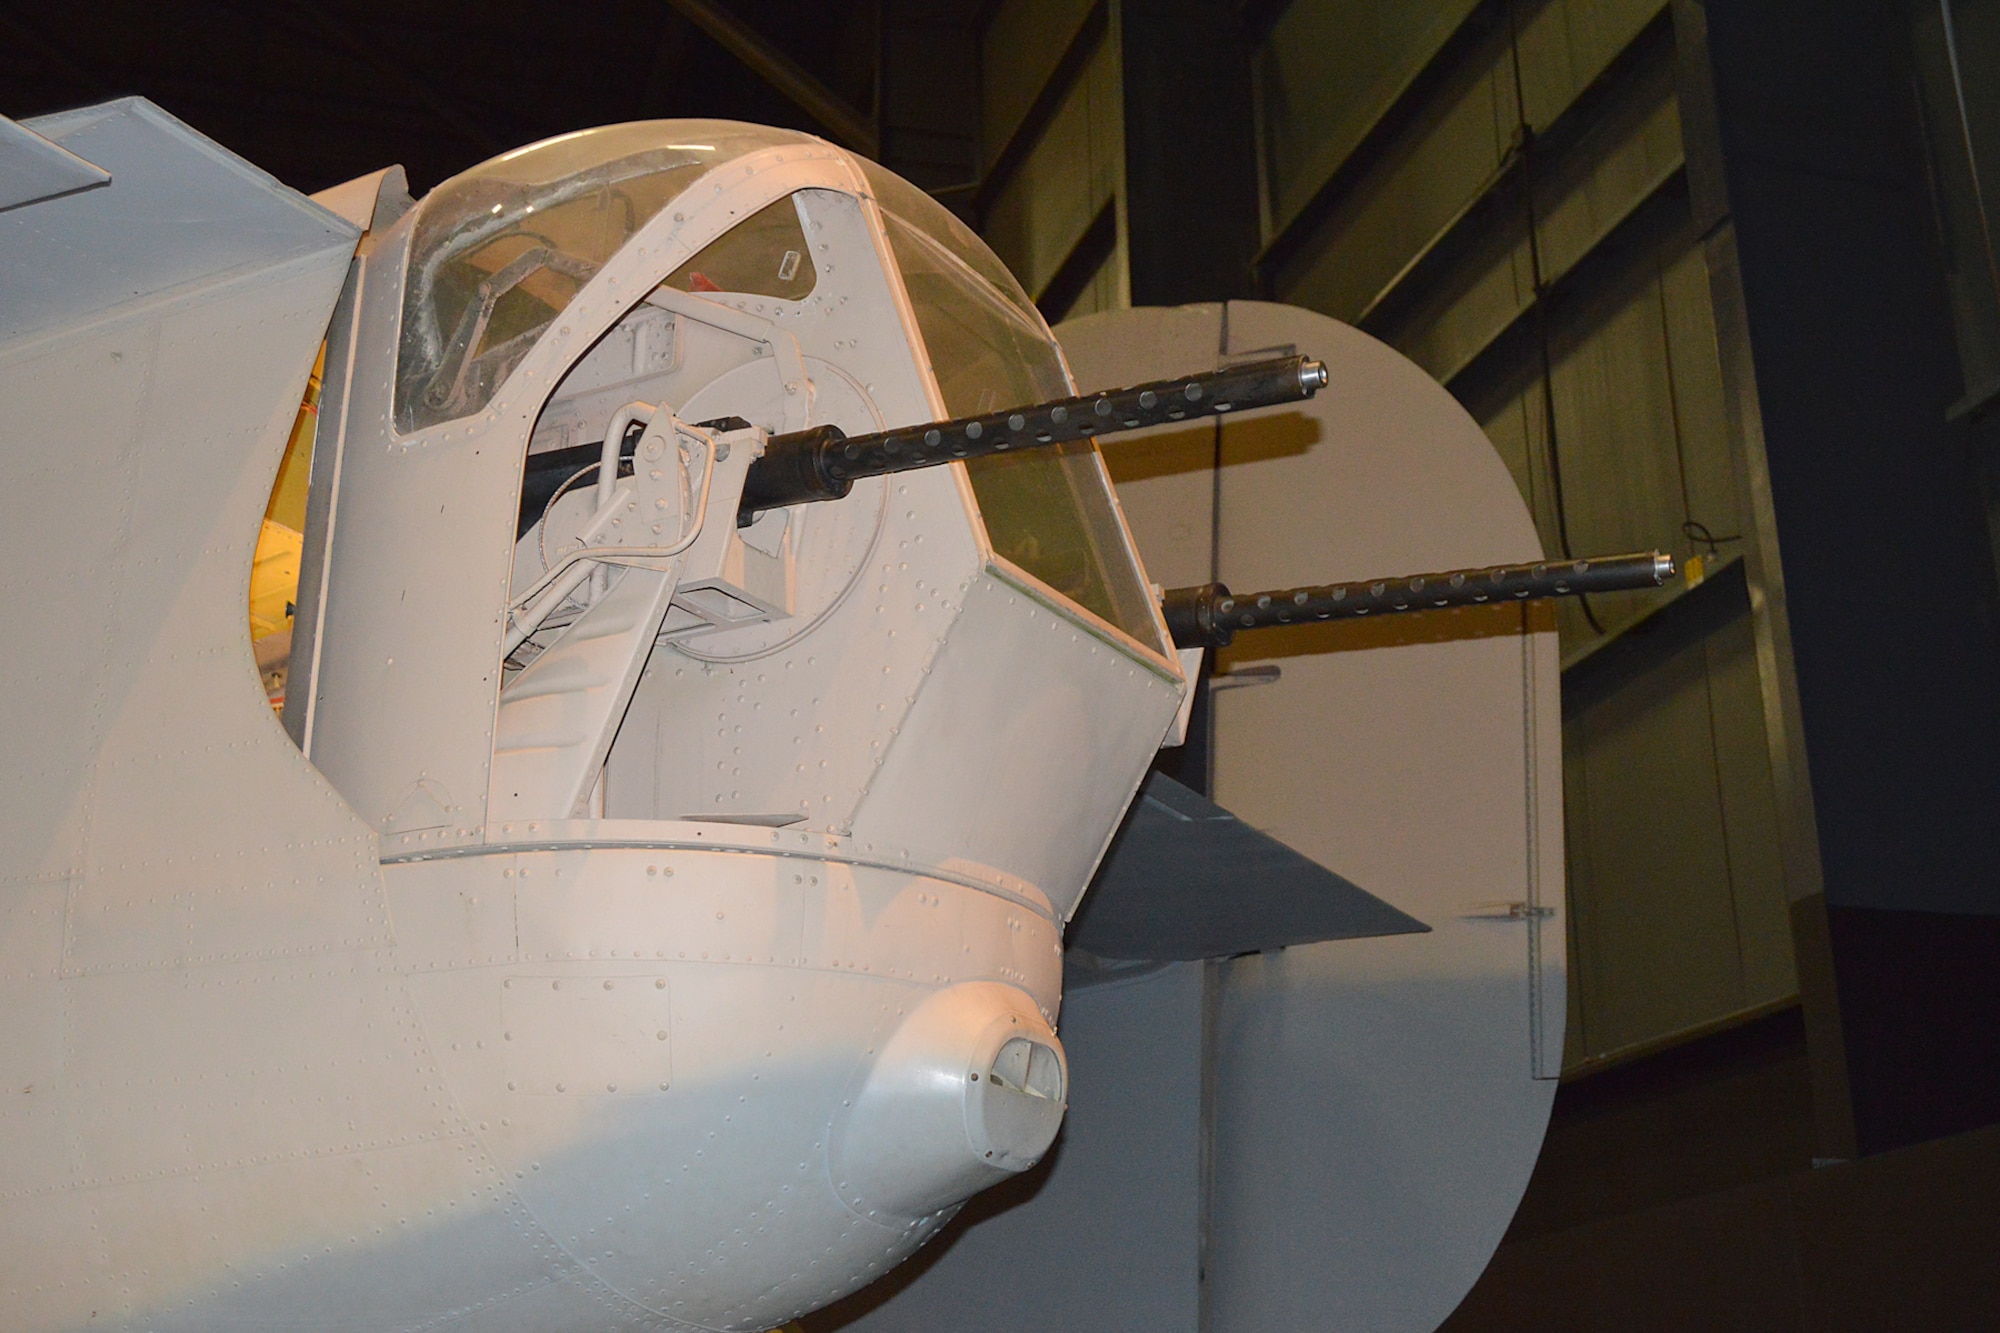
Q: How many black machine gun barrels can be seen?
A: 2